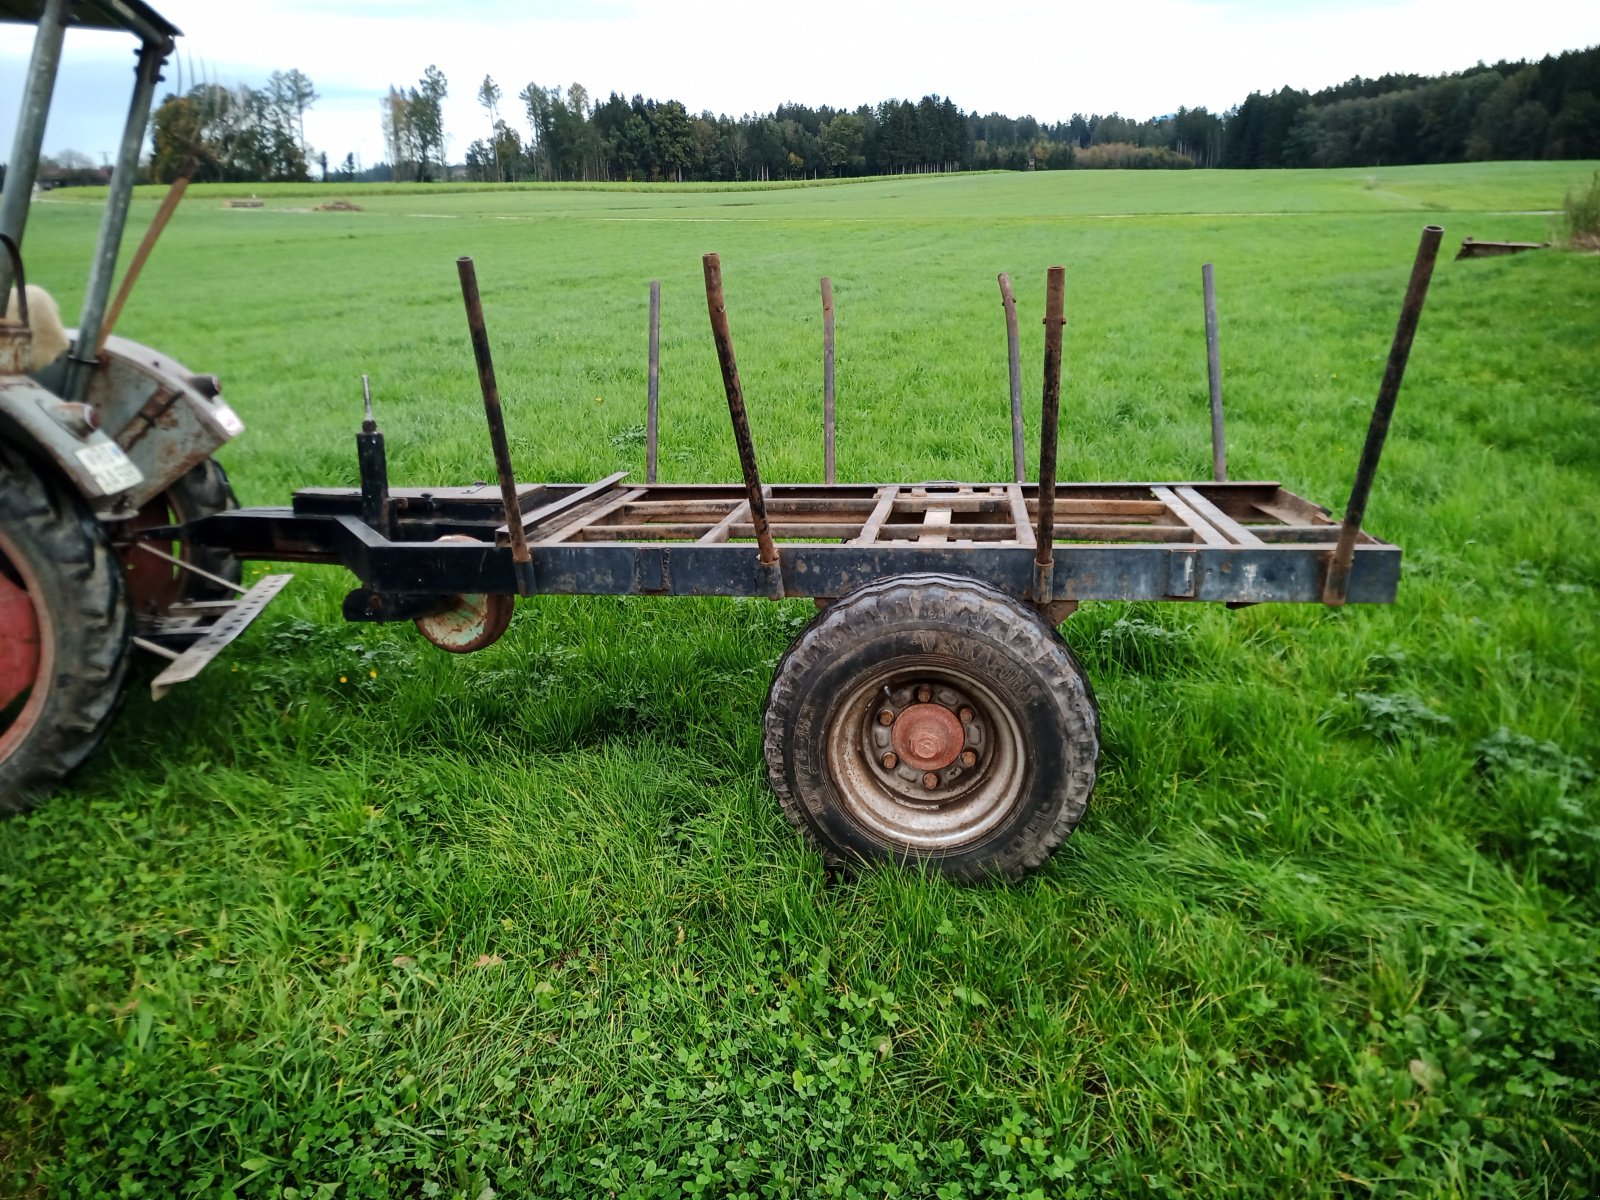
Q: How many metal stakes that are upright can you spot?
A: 8